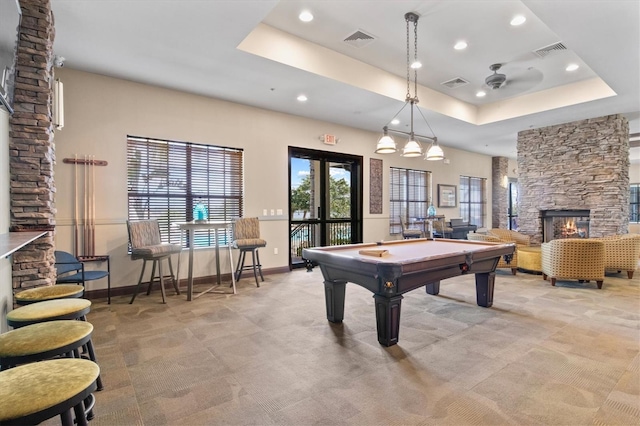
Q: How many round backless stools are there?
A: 4